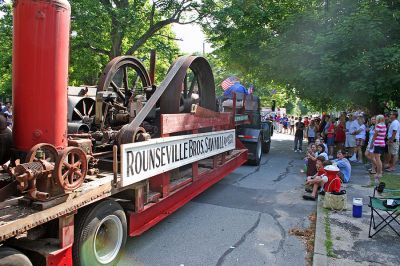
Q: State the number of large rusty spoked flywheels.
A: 2